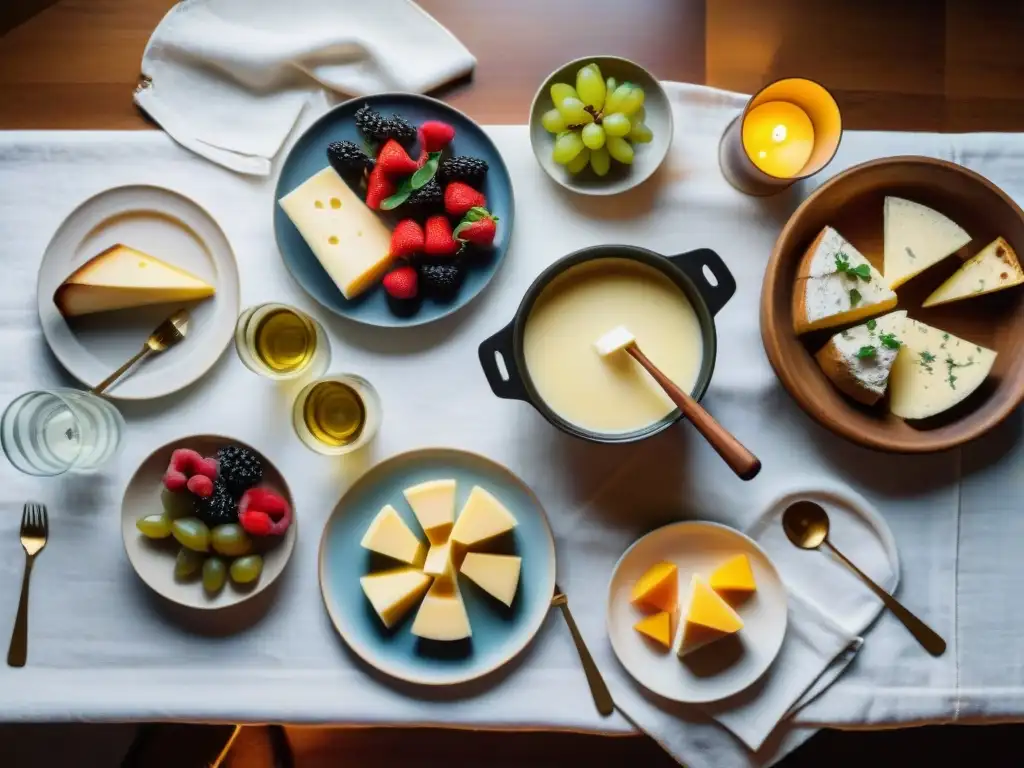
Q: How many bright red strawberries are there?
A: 8